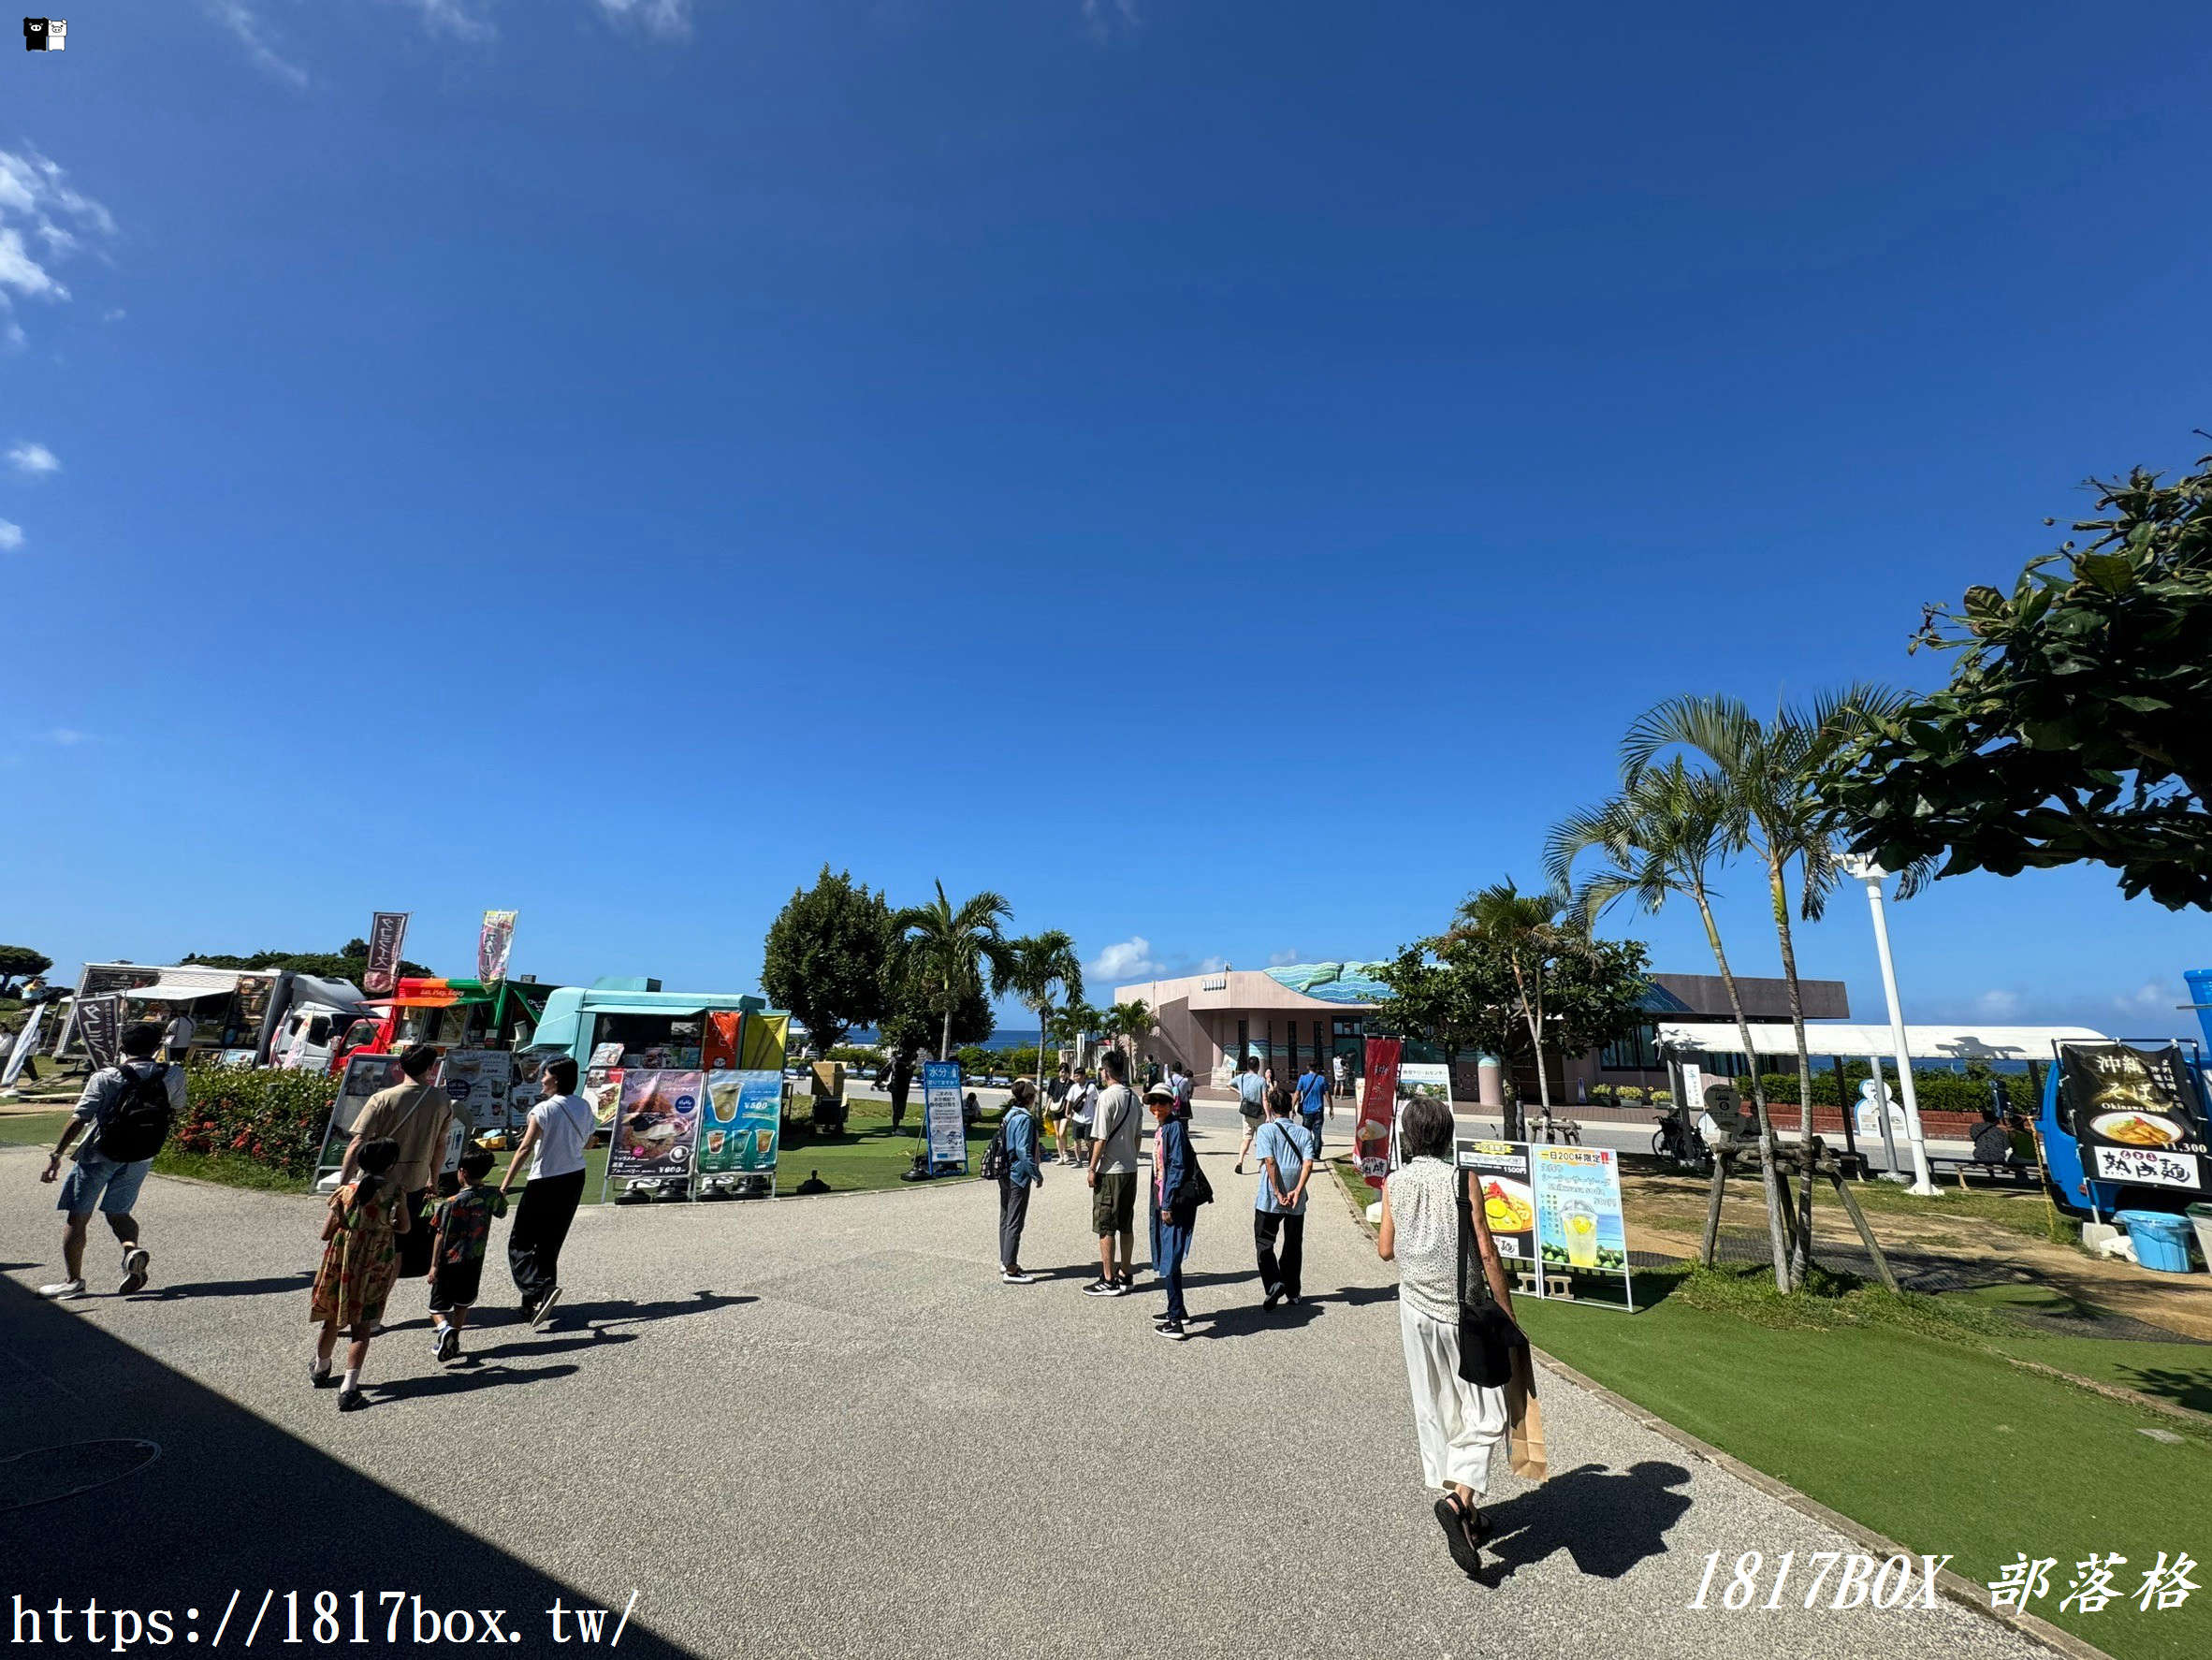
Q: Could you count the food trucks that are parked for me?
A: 4